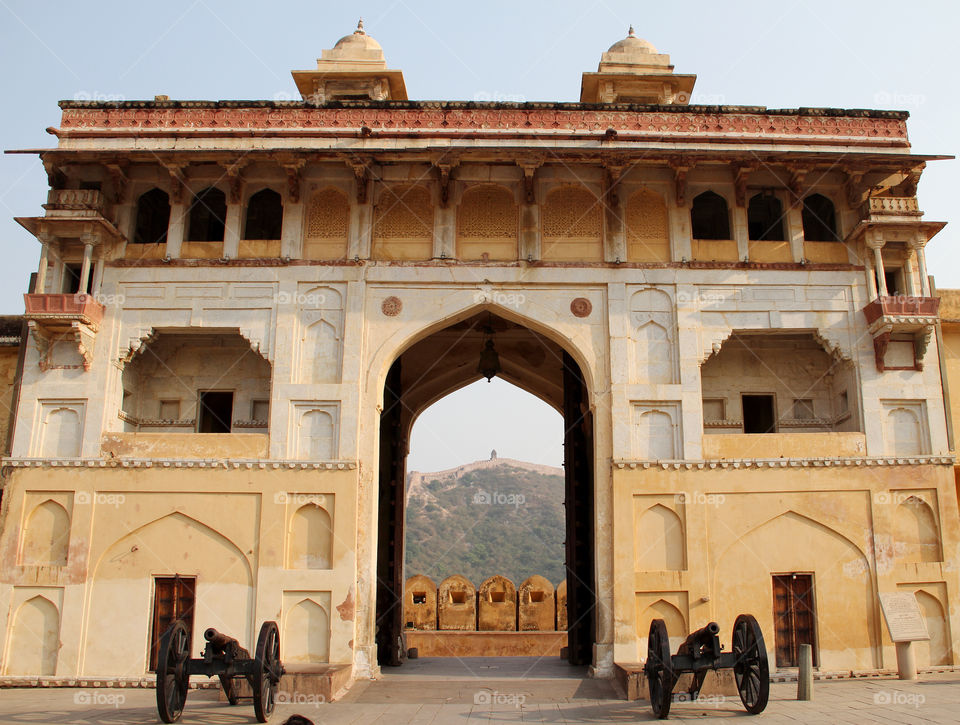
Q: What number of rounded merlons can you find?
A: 5